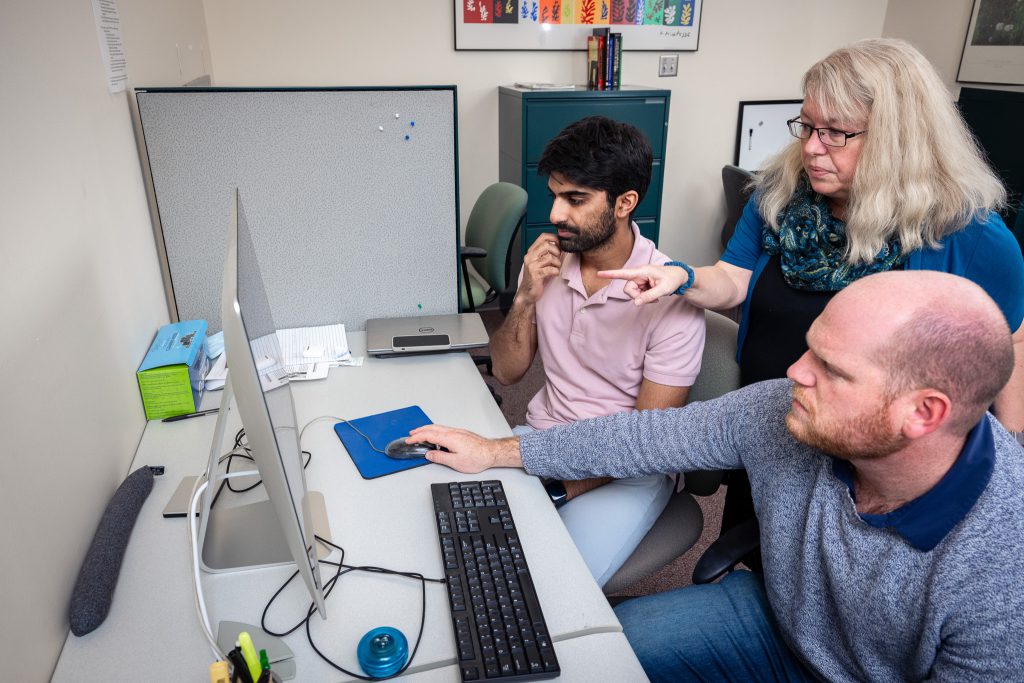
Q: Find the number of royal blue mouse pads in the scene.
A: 1